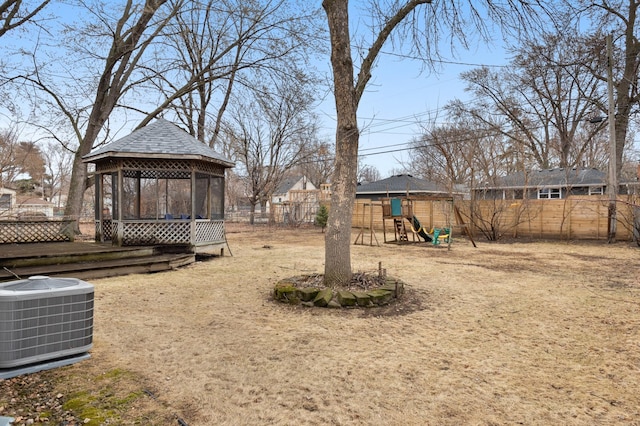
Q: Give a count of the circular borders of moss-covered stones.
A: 1